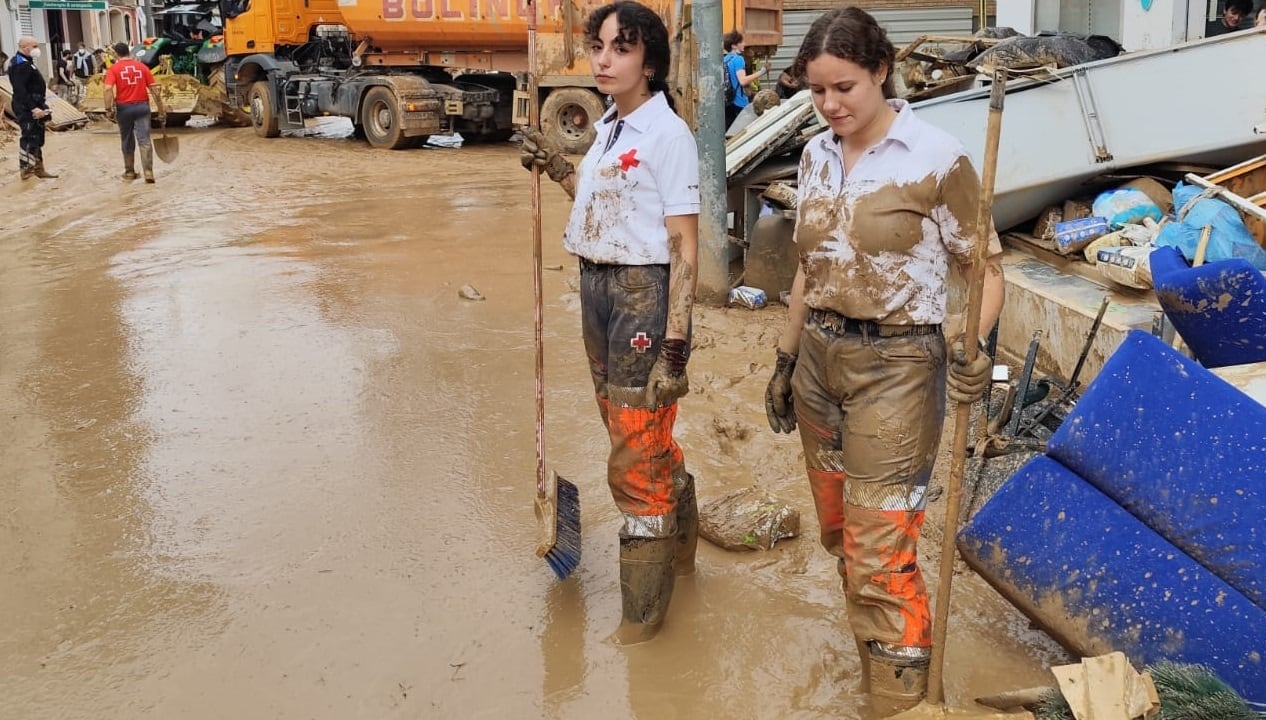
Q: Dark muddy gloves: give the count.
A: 4